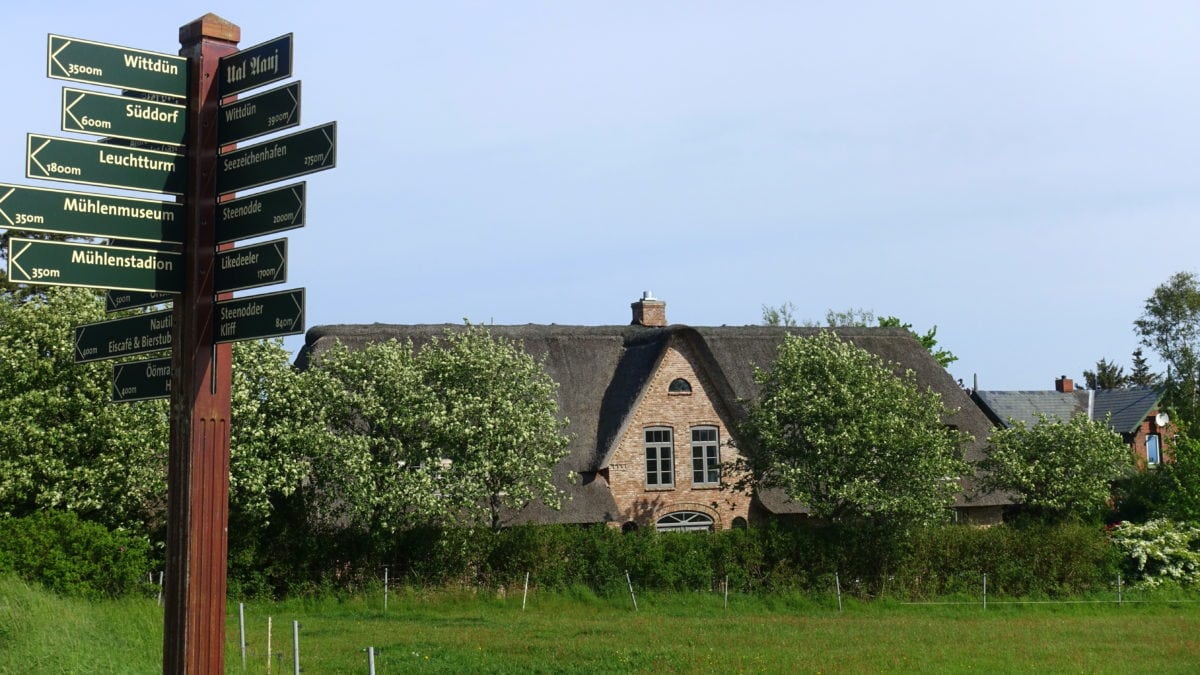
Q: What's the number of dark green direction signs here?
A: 14